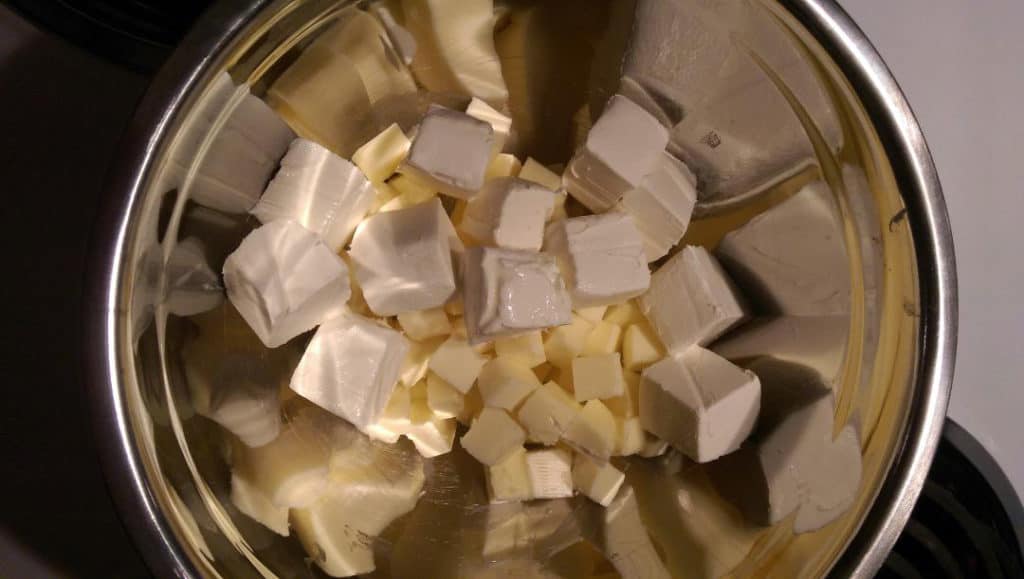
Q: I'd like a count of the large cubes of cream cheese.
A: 12